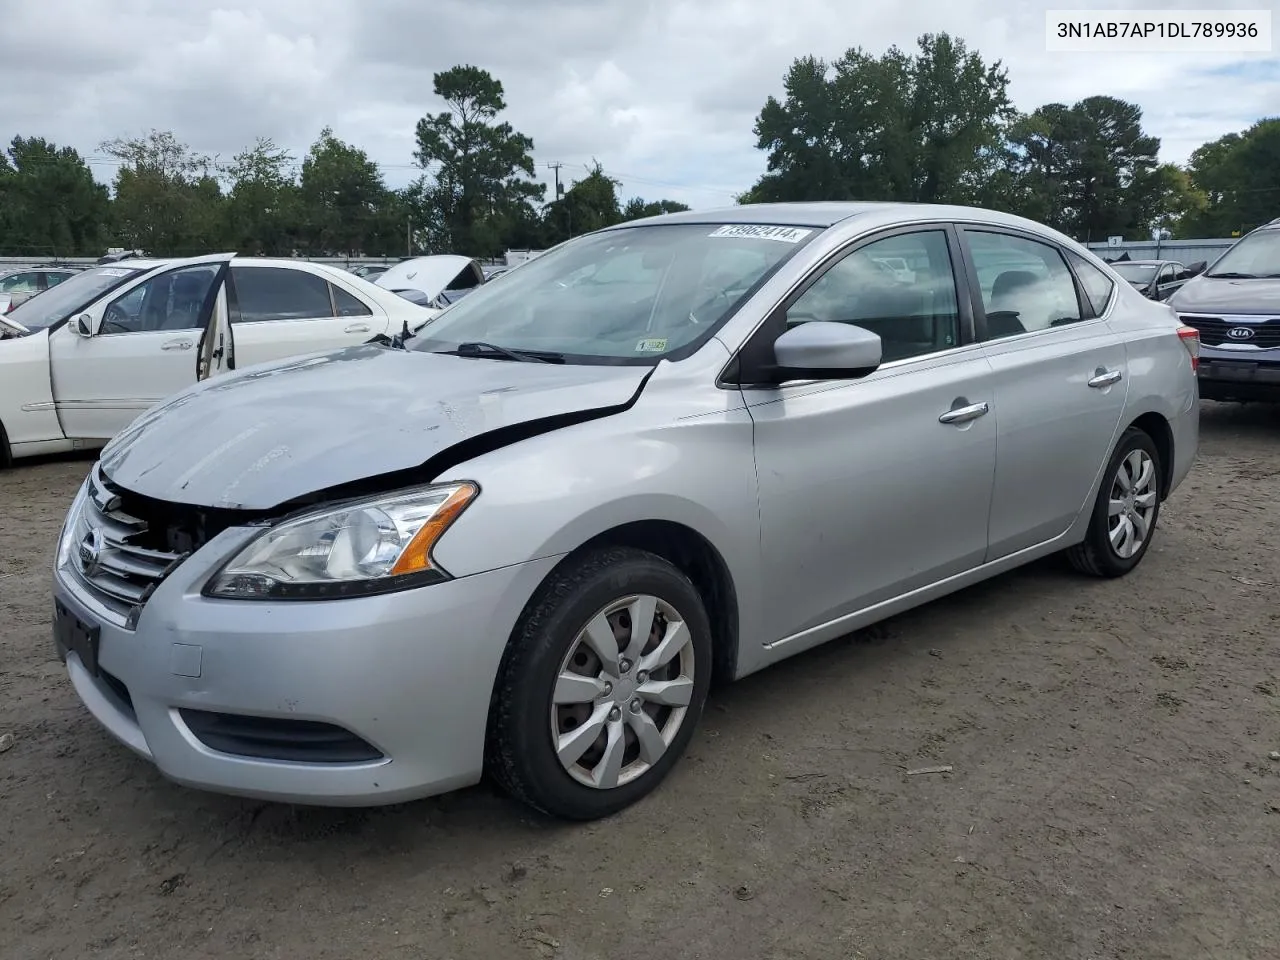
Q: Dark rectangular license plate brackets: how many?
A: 1